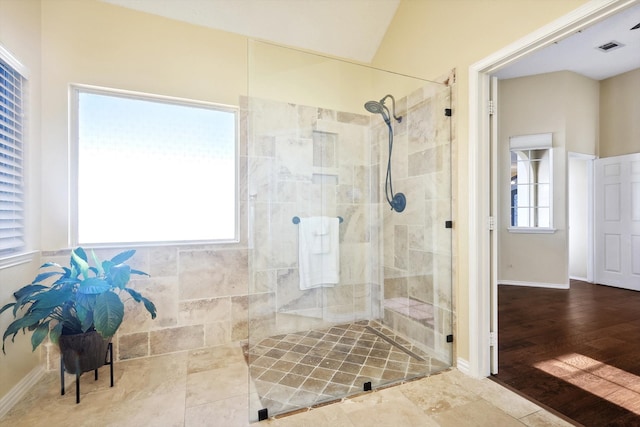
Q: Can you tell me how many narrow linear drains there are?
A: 1